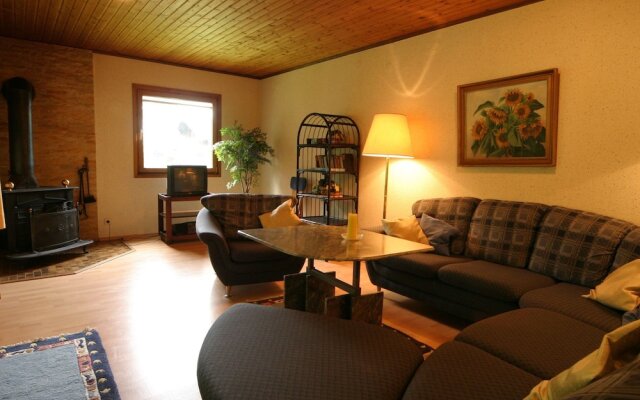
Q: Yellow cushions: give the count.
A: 4